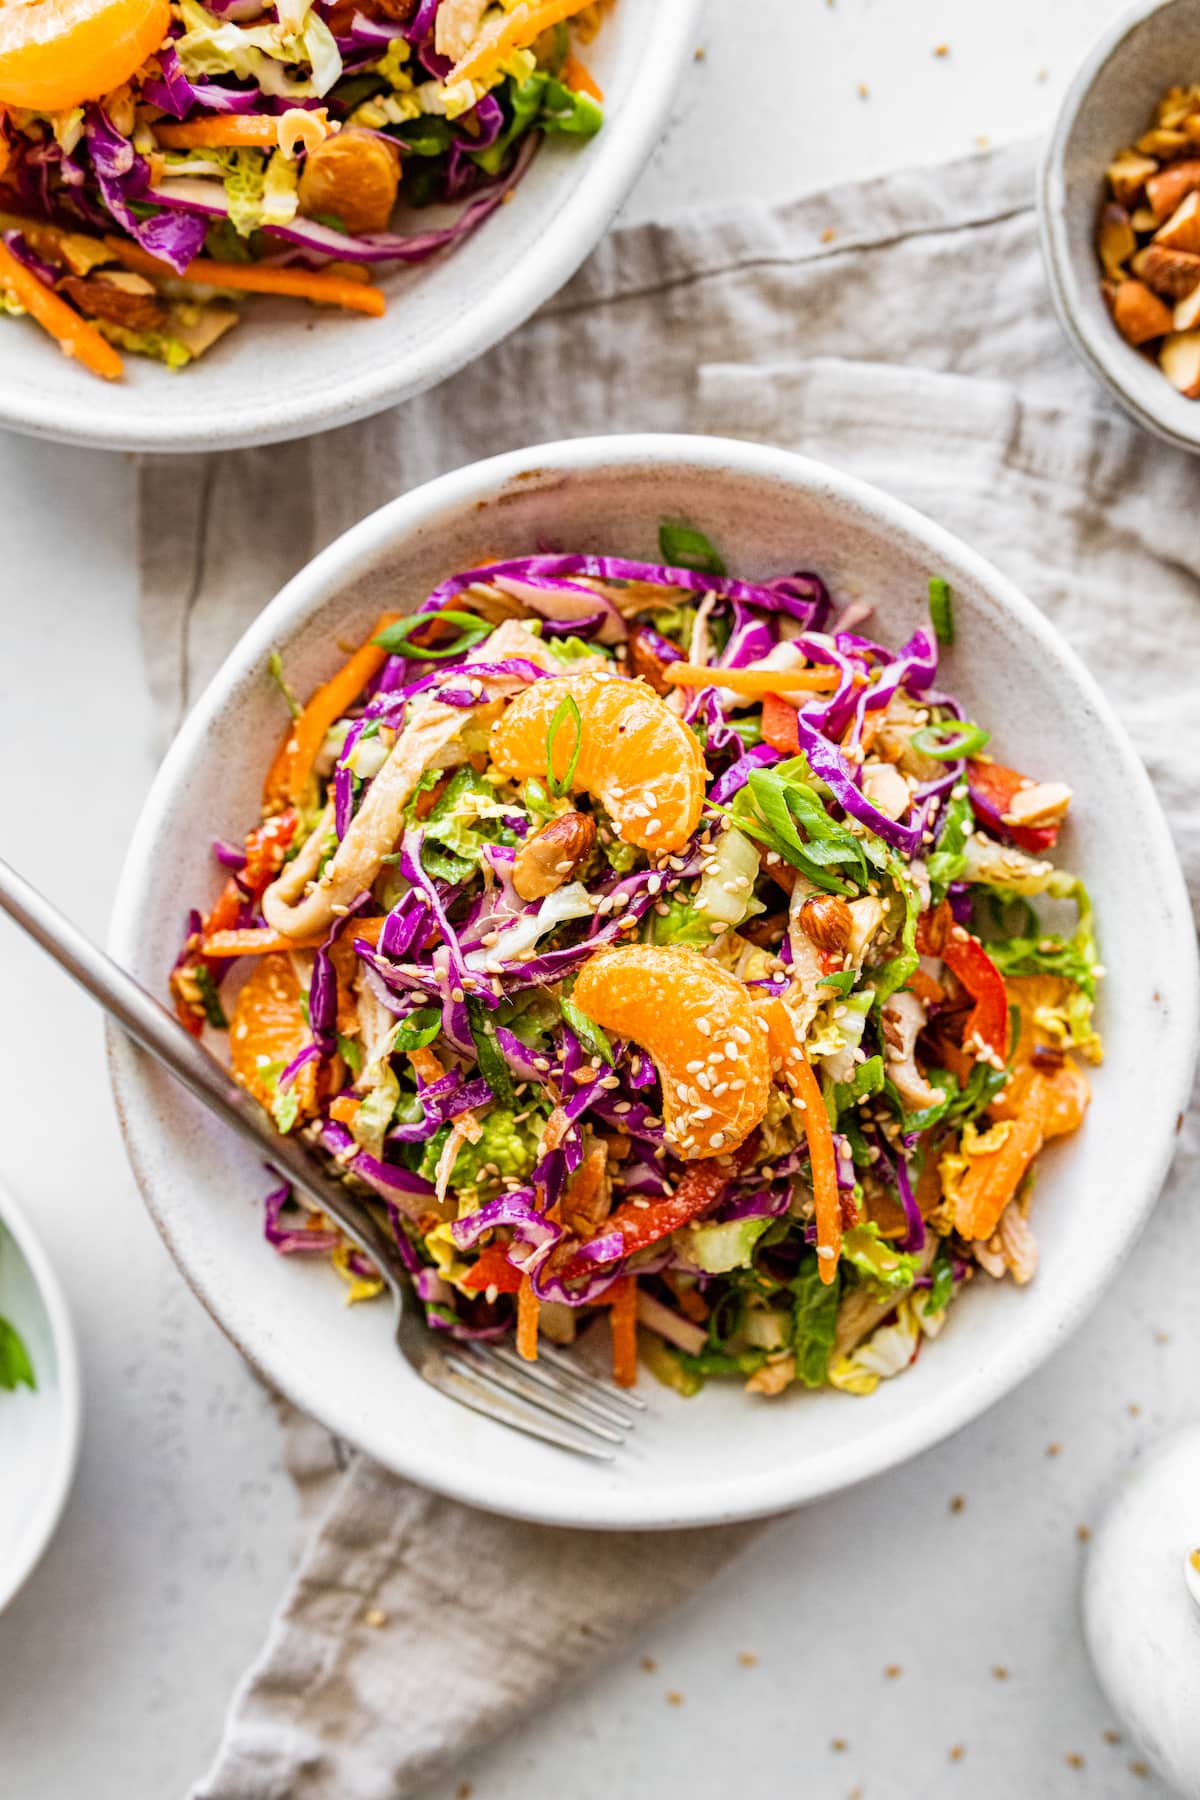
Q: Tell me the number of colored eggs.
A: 0